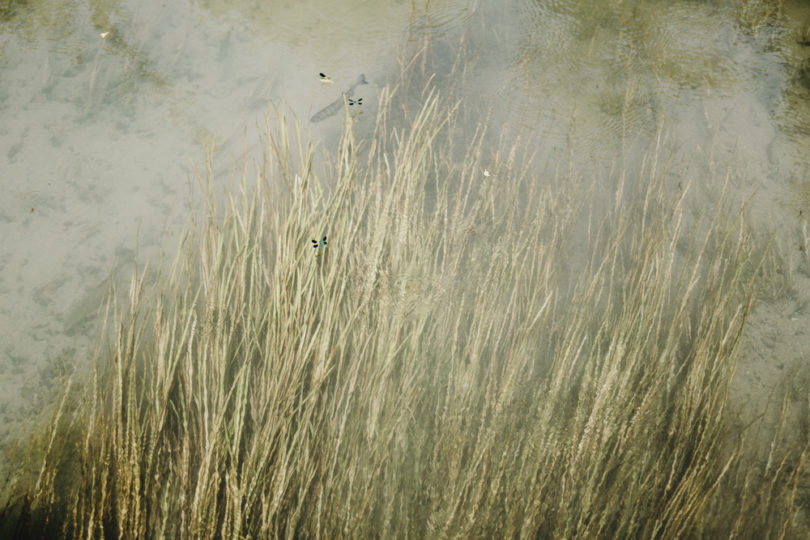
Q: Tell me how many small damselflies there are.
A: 3